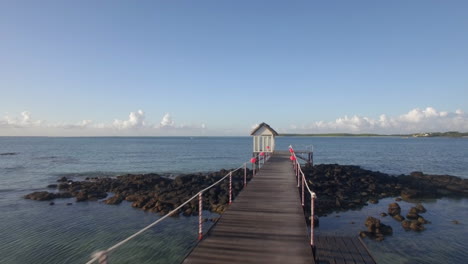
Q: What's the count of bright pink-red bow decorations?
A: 5